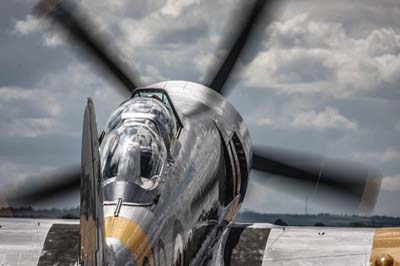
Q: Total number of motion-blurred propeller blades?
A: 4